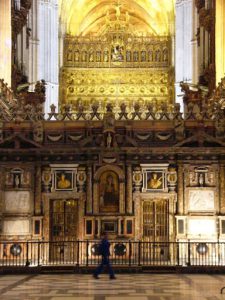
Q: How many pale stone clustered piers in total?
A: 2